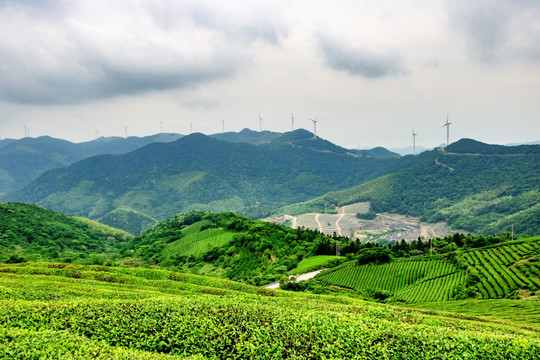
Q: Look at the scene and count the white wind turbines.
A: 12